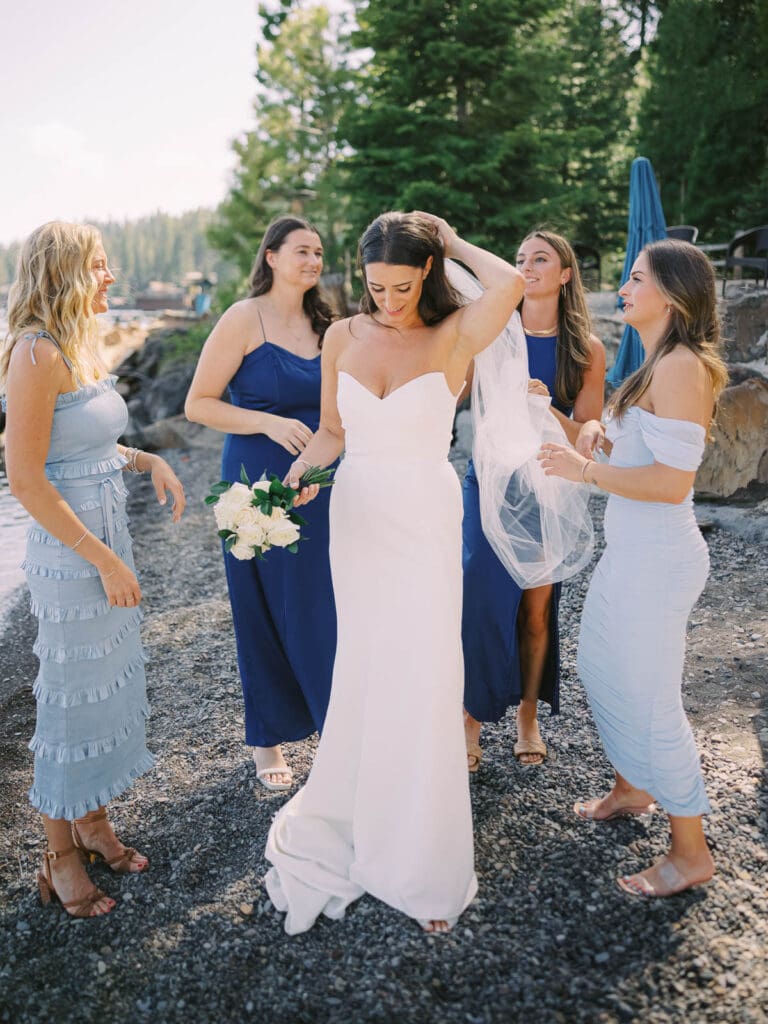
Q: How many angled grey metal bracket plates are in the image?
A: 0